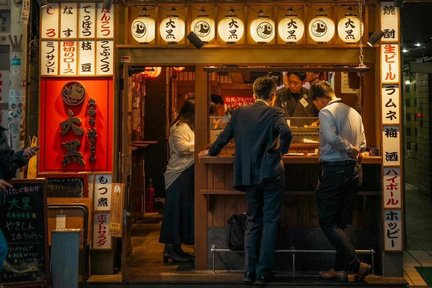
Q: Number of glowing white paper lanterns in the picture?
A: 8